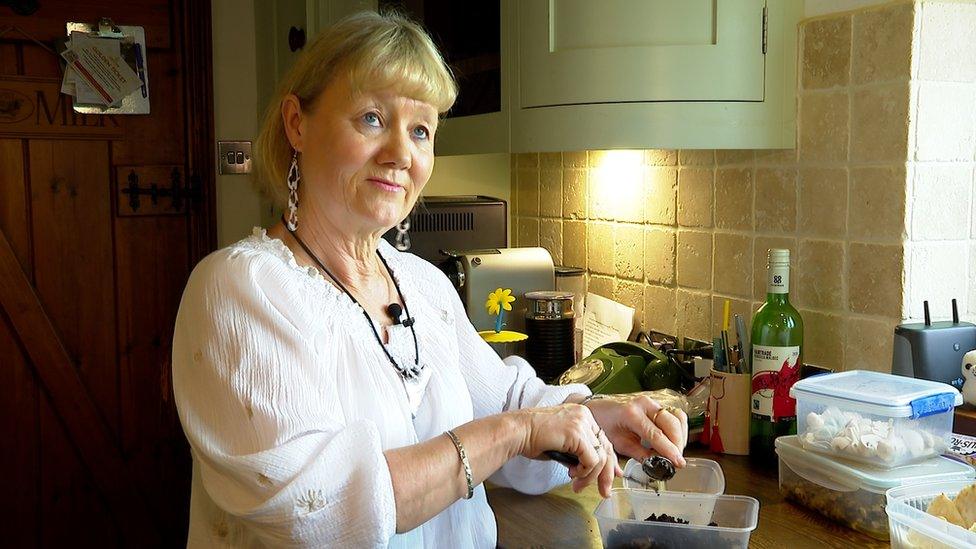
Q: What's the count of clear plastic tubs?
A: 5